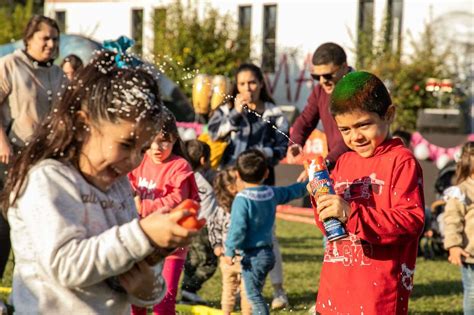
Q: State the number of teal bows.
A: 1